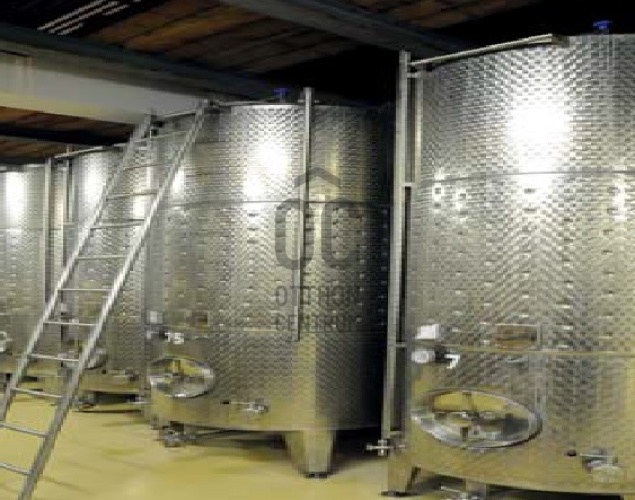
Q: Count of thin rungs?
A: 11